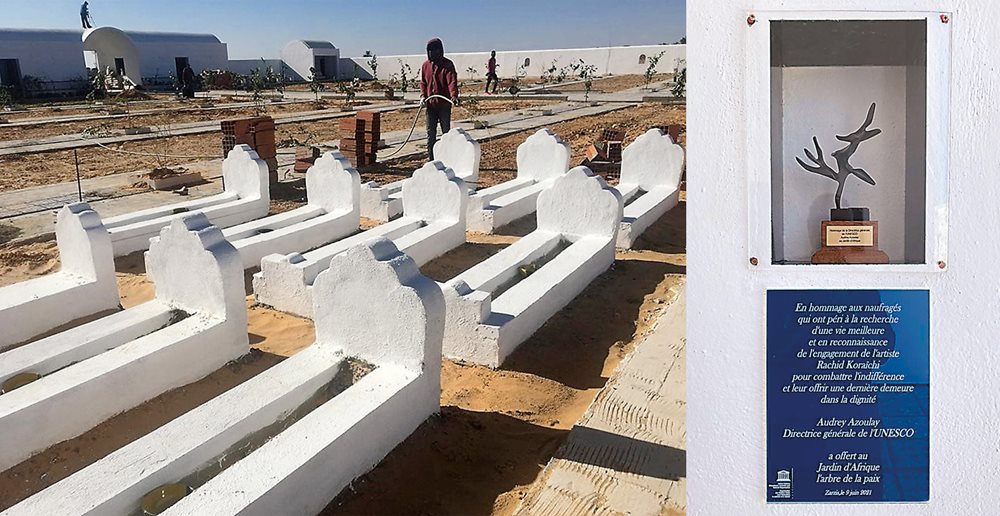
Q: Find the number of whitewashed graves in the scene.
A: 10